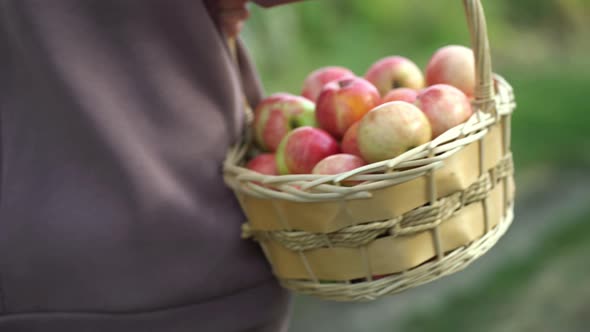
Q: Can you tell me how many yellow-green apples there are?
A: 1